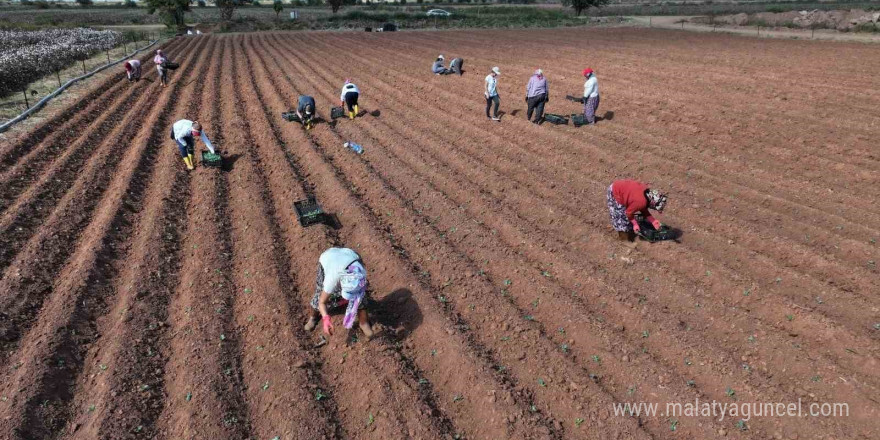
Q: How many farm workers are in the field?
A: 12